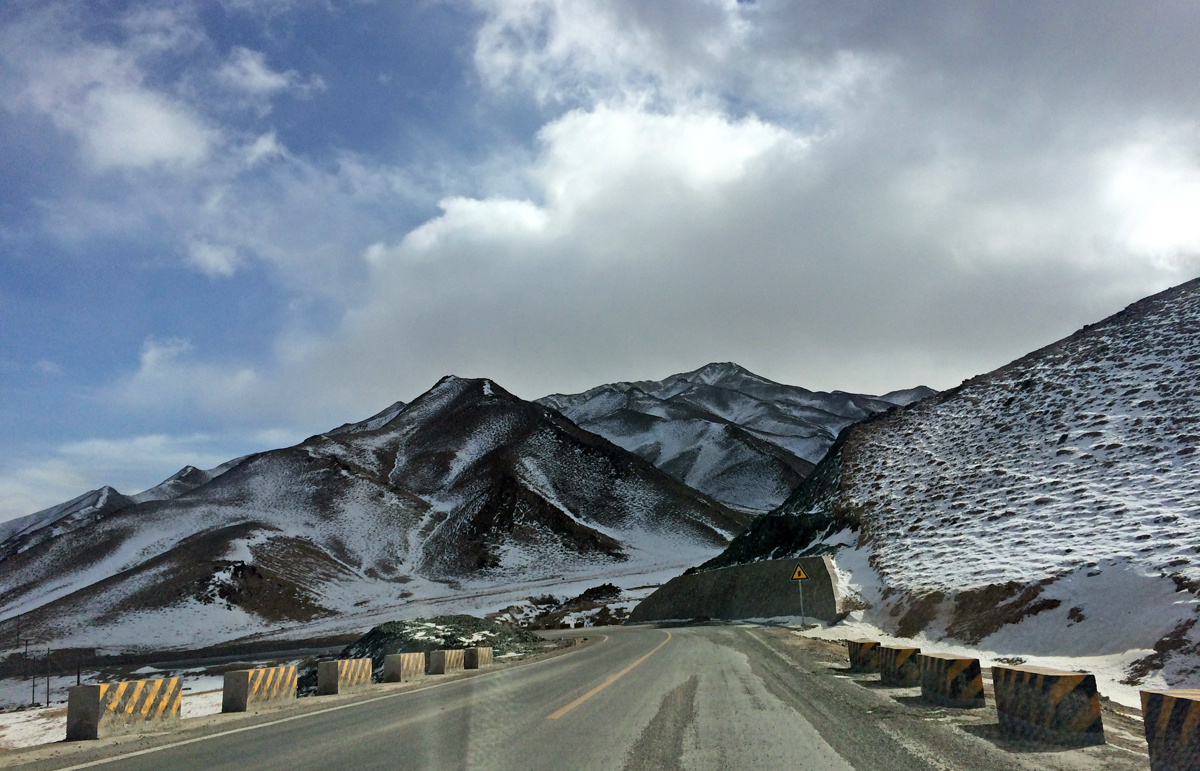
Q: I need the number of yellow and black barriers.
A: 11